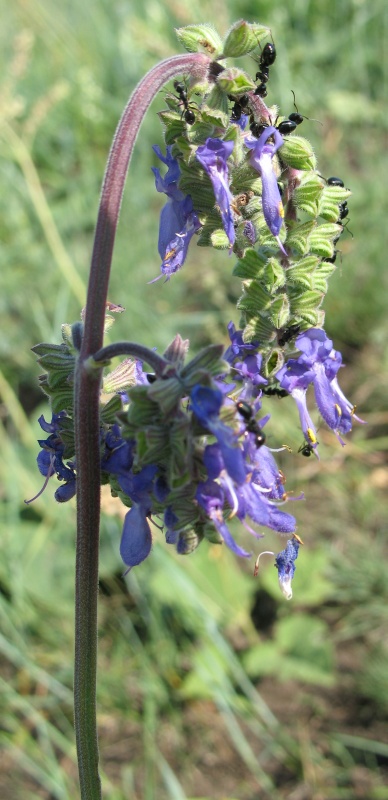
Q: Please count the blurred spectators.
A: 0